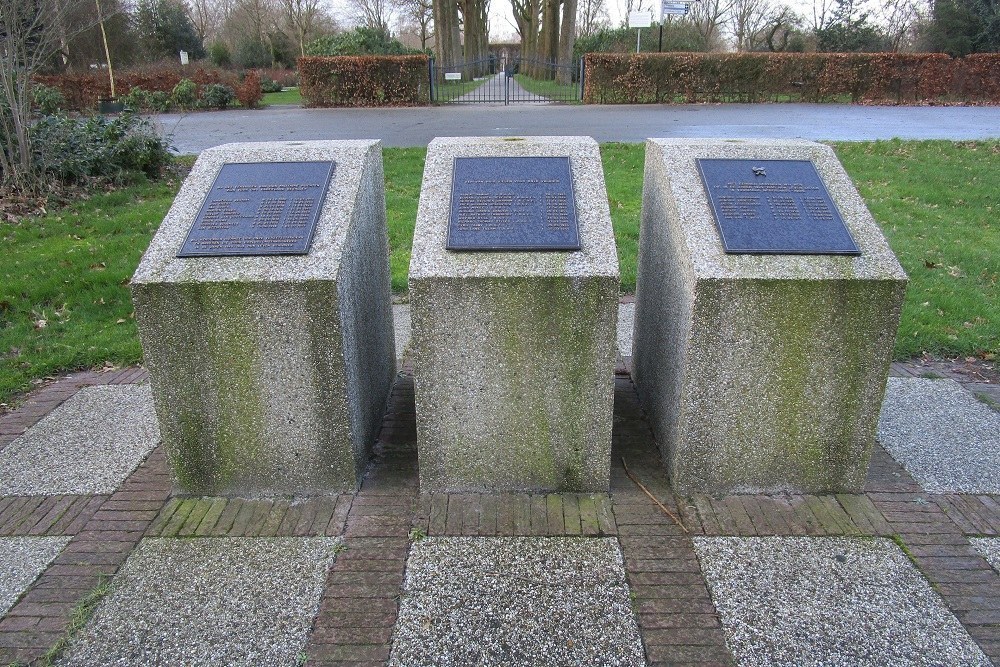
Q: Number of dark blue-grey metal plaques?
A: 3